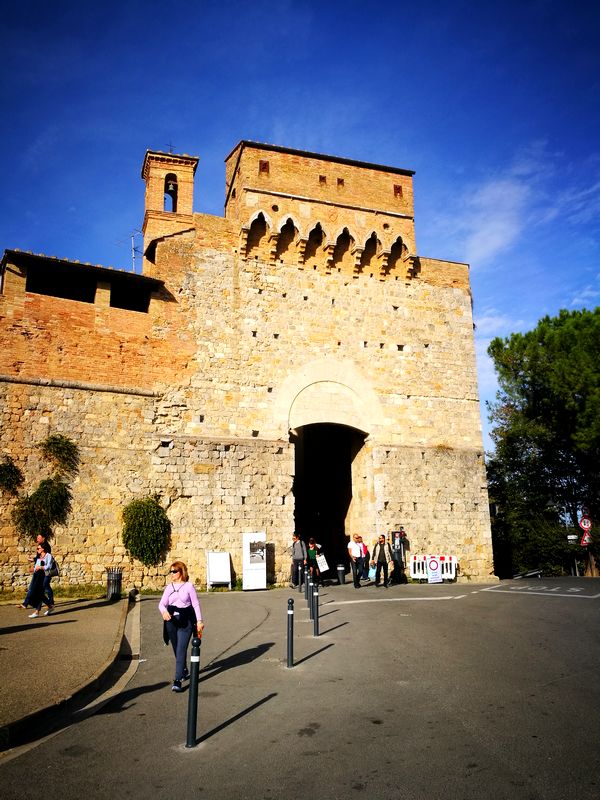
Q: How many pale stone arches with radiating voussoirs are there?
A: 1